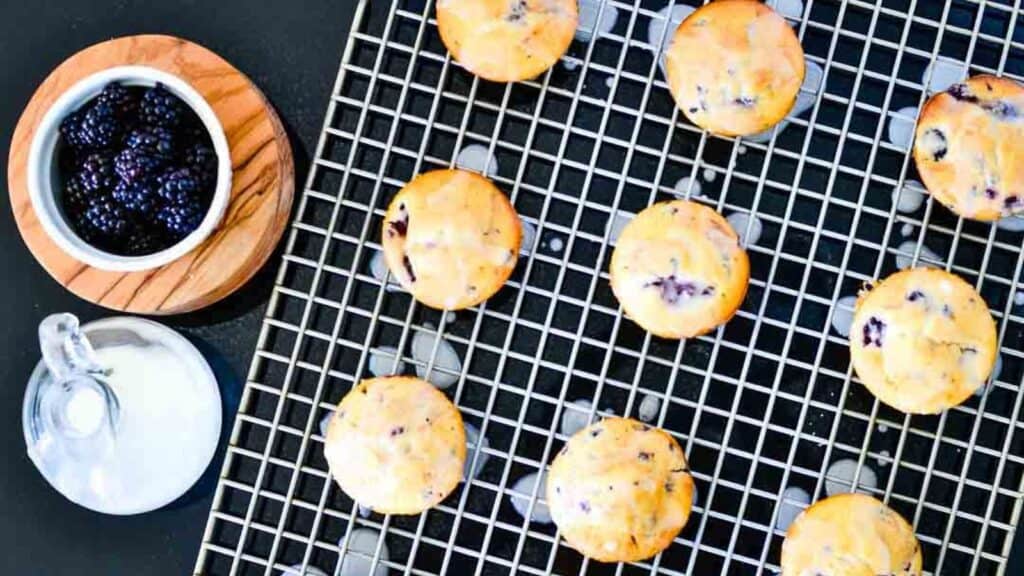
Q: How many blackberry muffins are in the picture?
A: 9